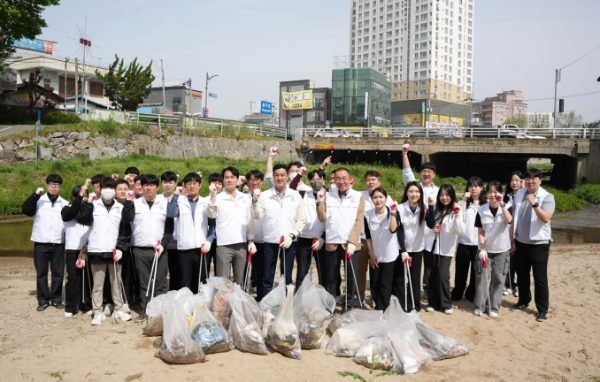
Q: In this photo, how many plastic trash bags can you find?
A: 13